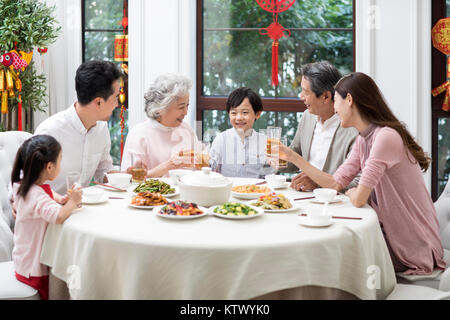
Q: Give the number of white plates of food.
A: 6